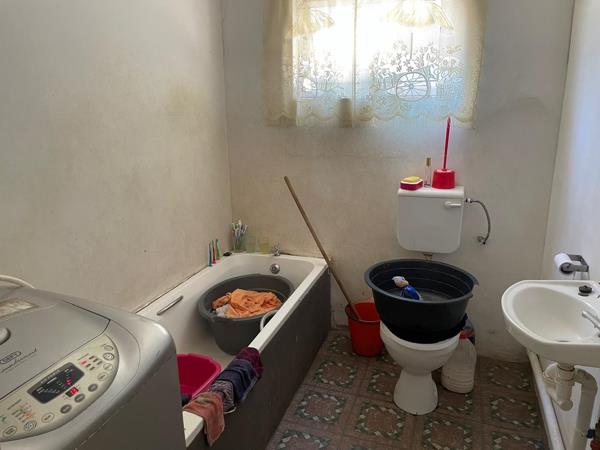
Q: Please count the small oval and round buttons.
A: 10